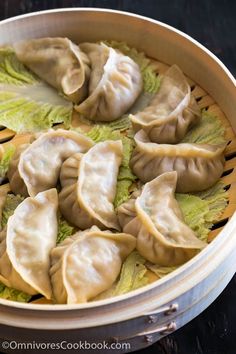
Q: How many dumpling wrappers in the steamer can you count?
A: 9